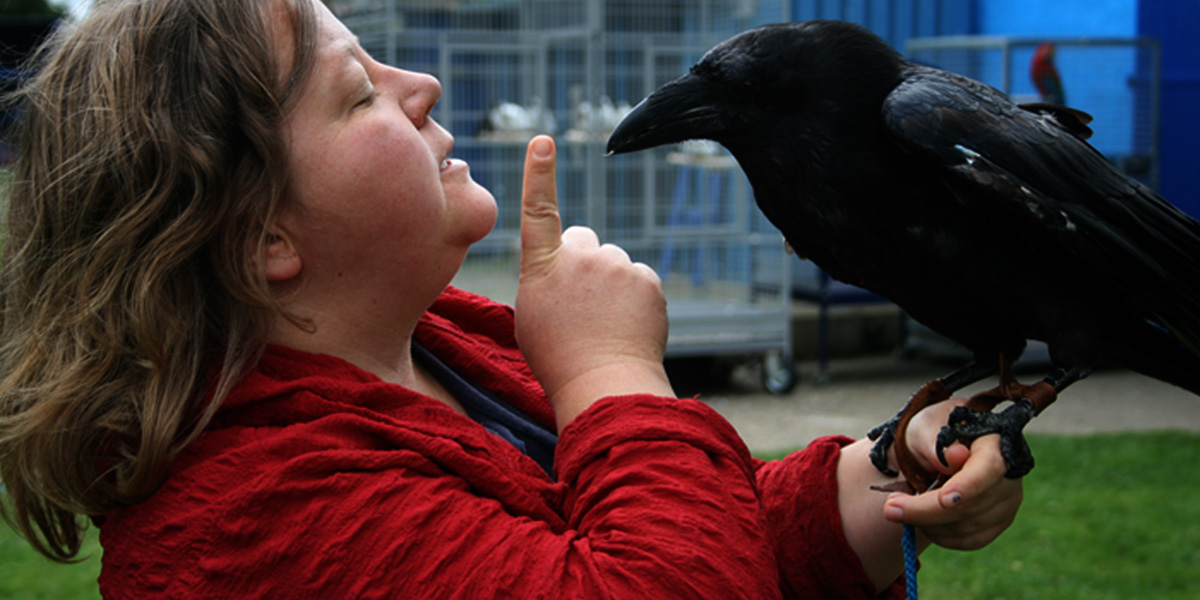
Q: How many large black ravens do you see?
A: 1